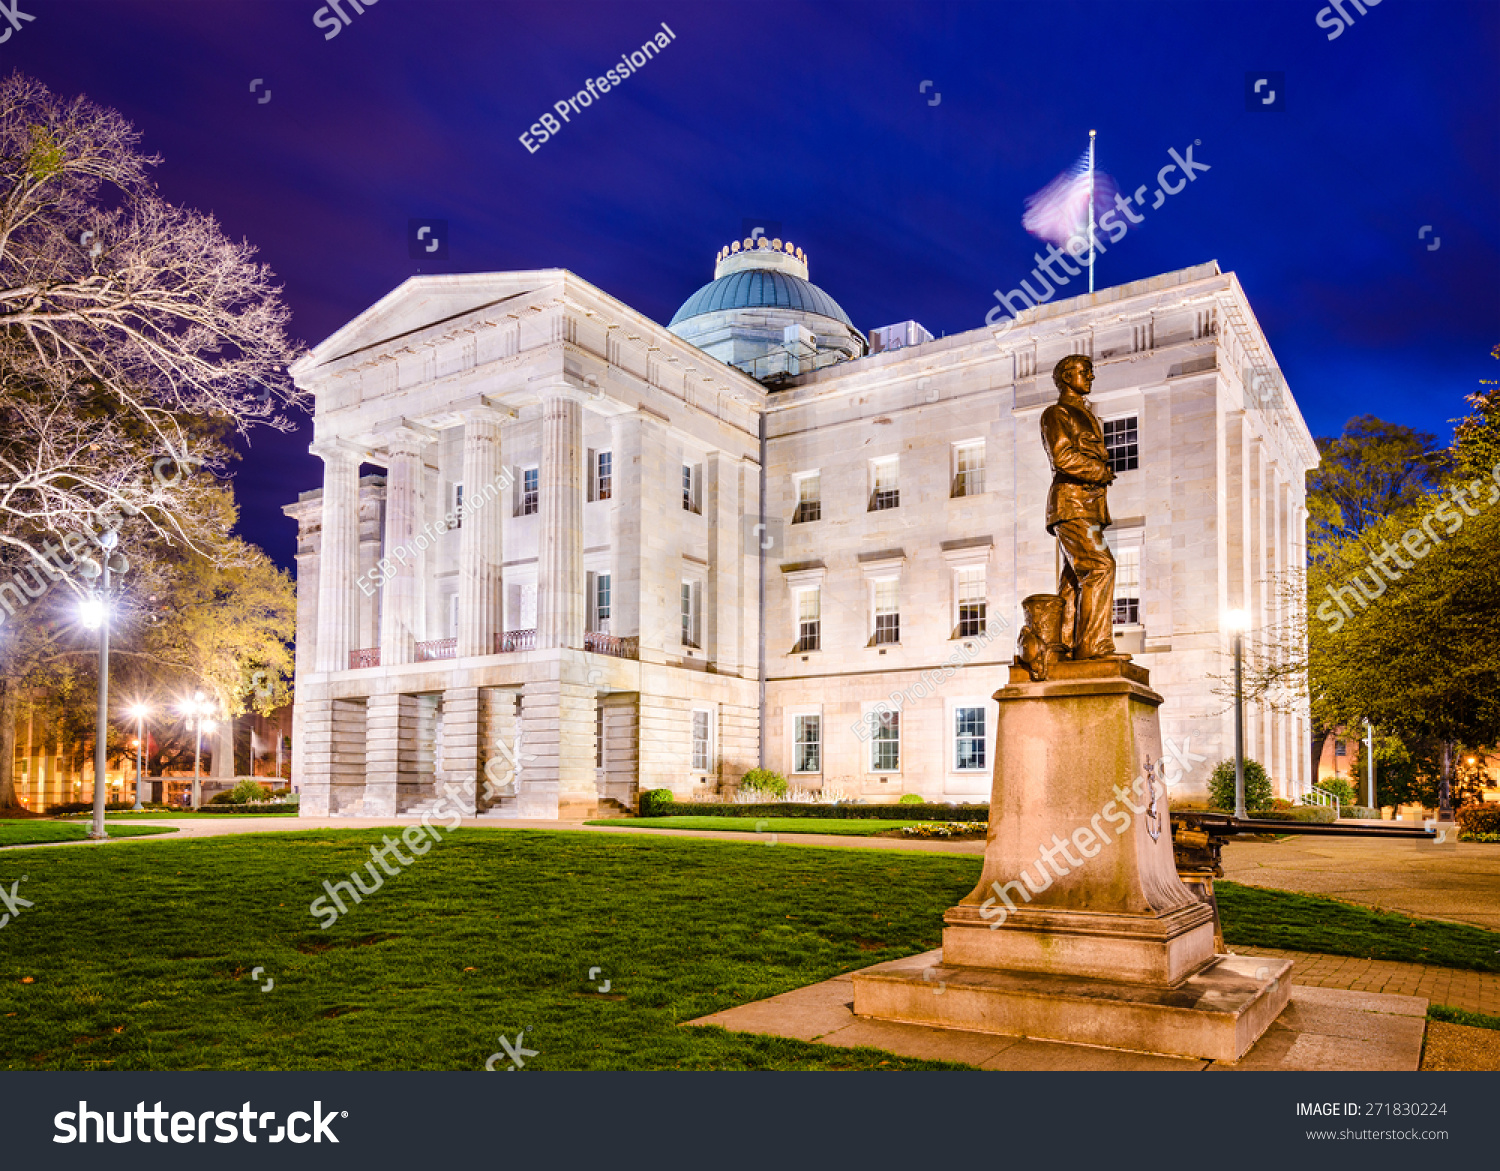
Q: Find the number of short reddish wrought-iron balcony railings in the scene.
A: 4